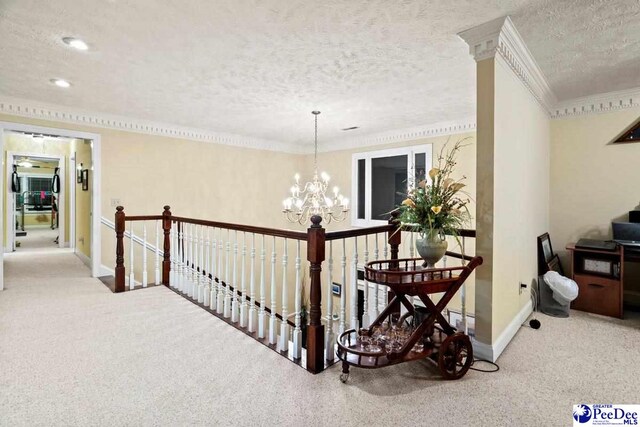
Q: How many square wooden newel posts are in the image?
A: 4